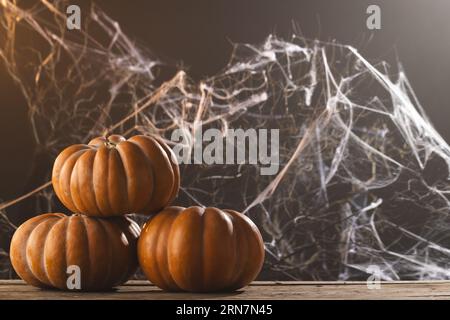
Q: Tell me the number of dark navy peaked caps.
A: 0